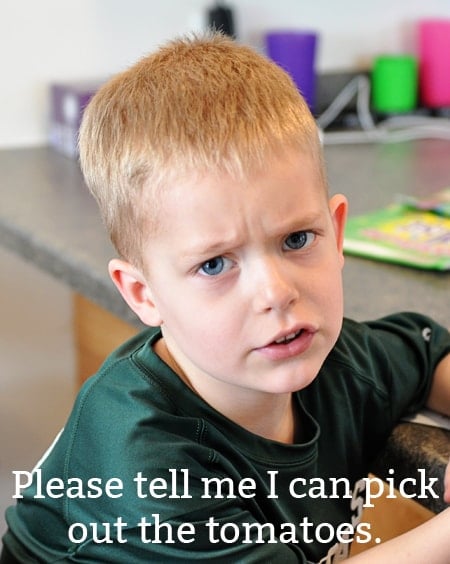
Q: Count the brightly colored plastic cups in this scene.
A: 3